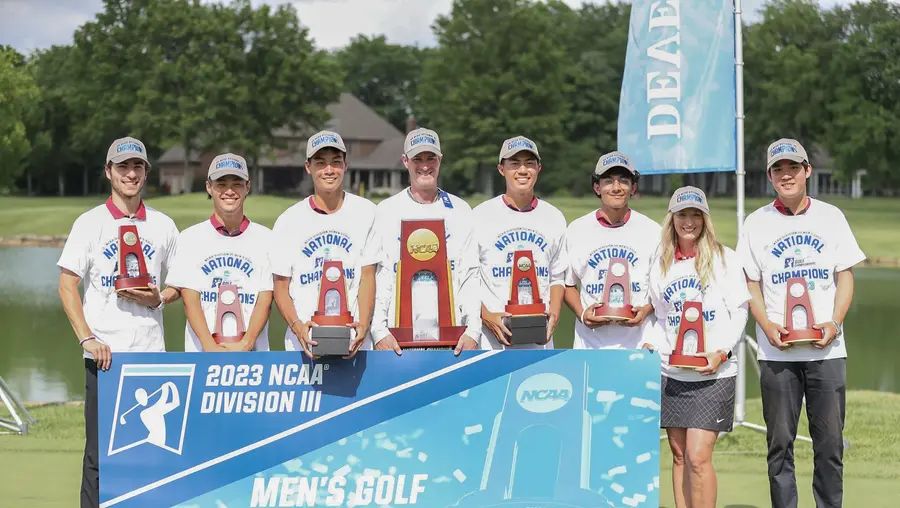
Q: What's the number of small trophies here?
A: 7